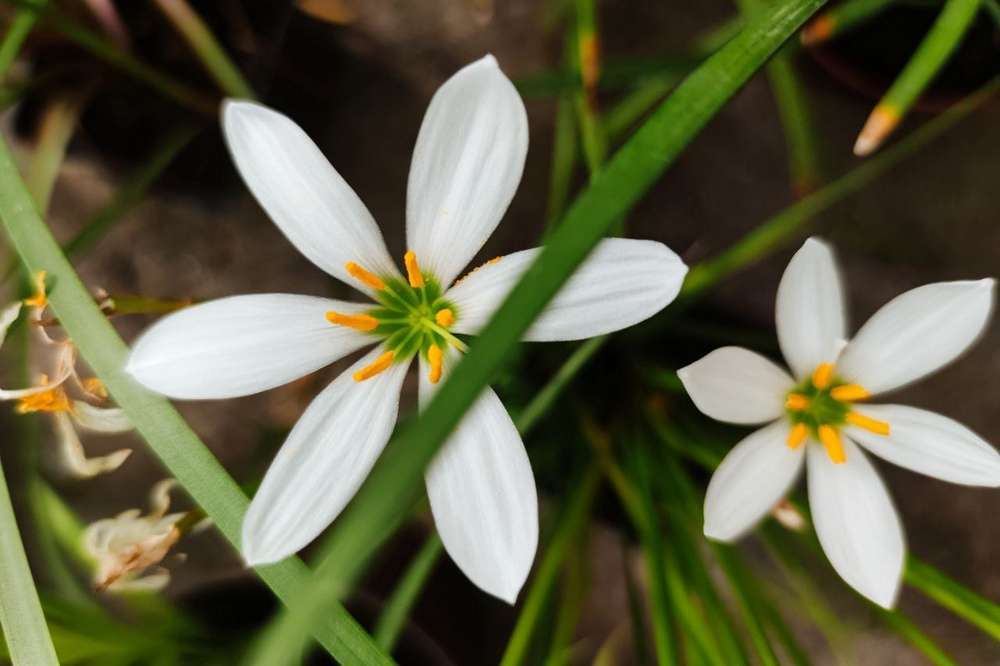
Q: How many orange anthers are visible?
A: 12